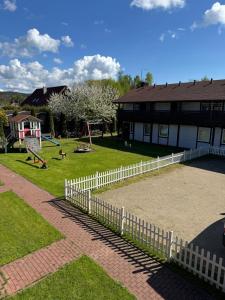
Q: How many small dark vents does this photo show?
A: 5